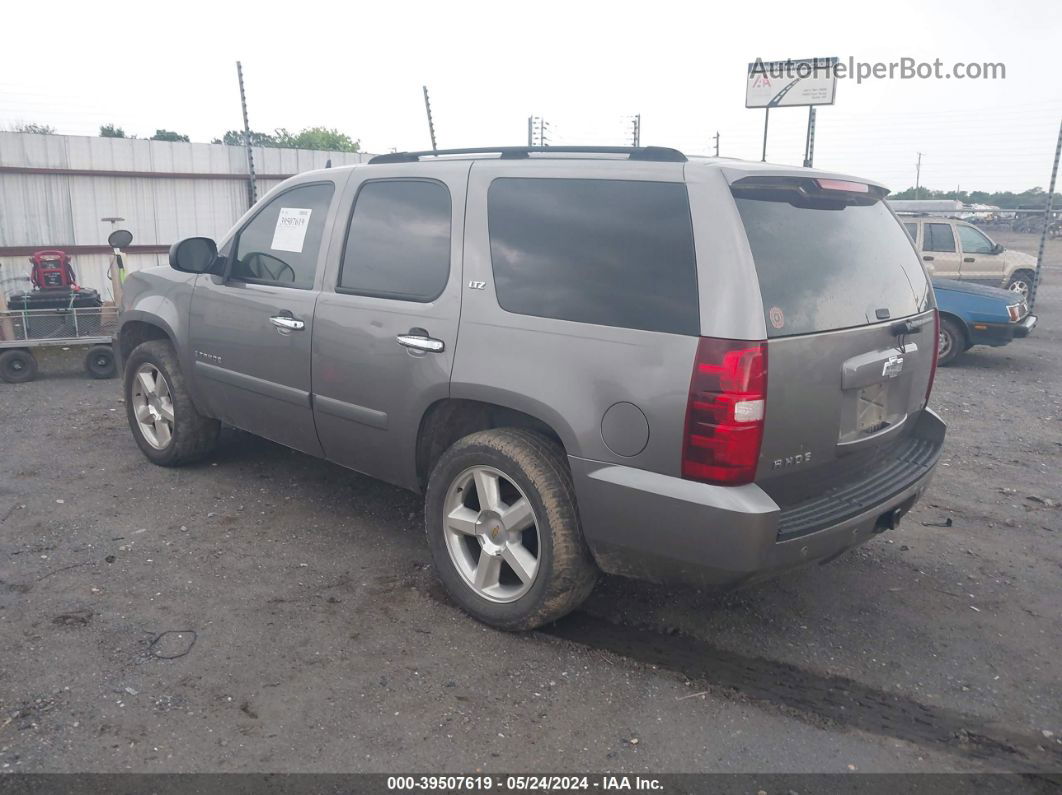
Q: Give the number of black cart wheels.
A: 2